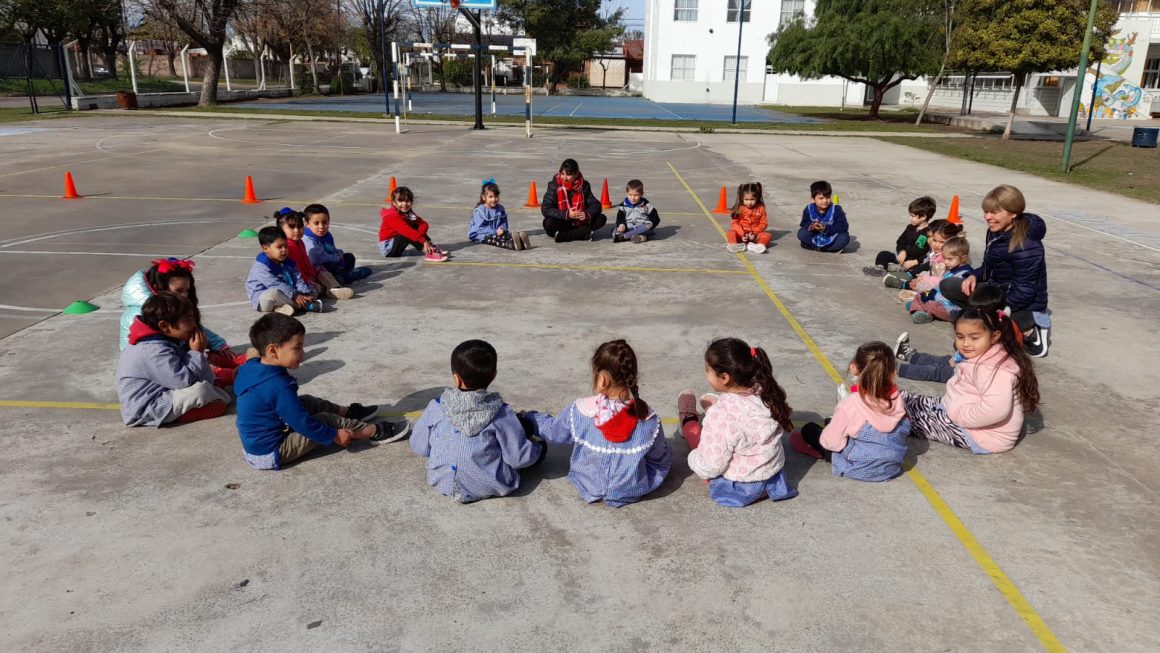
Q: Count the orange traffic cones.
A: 7